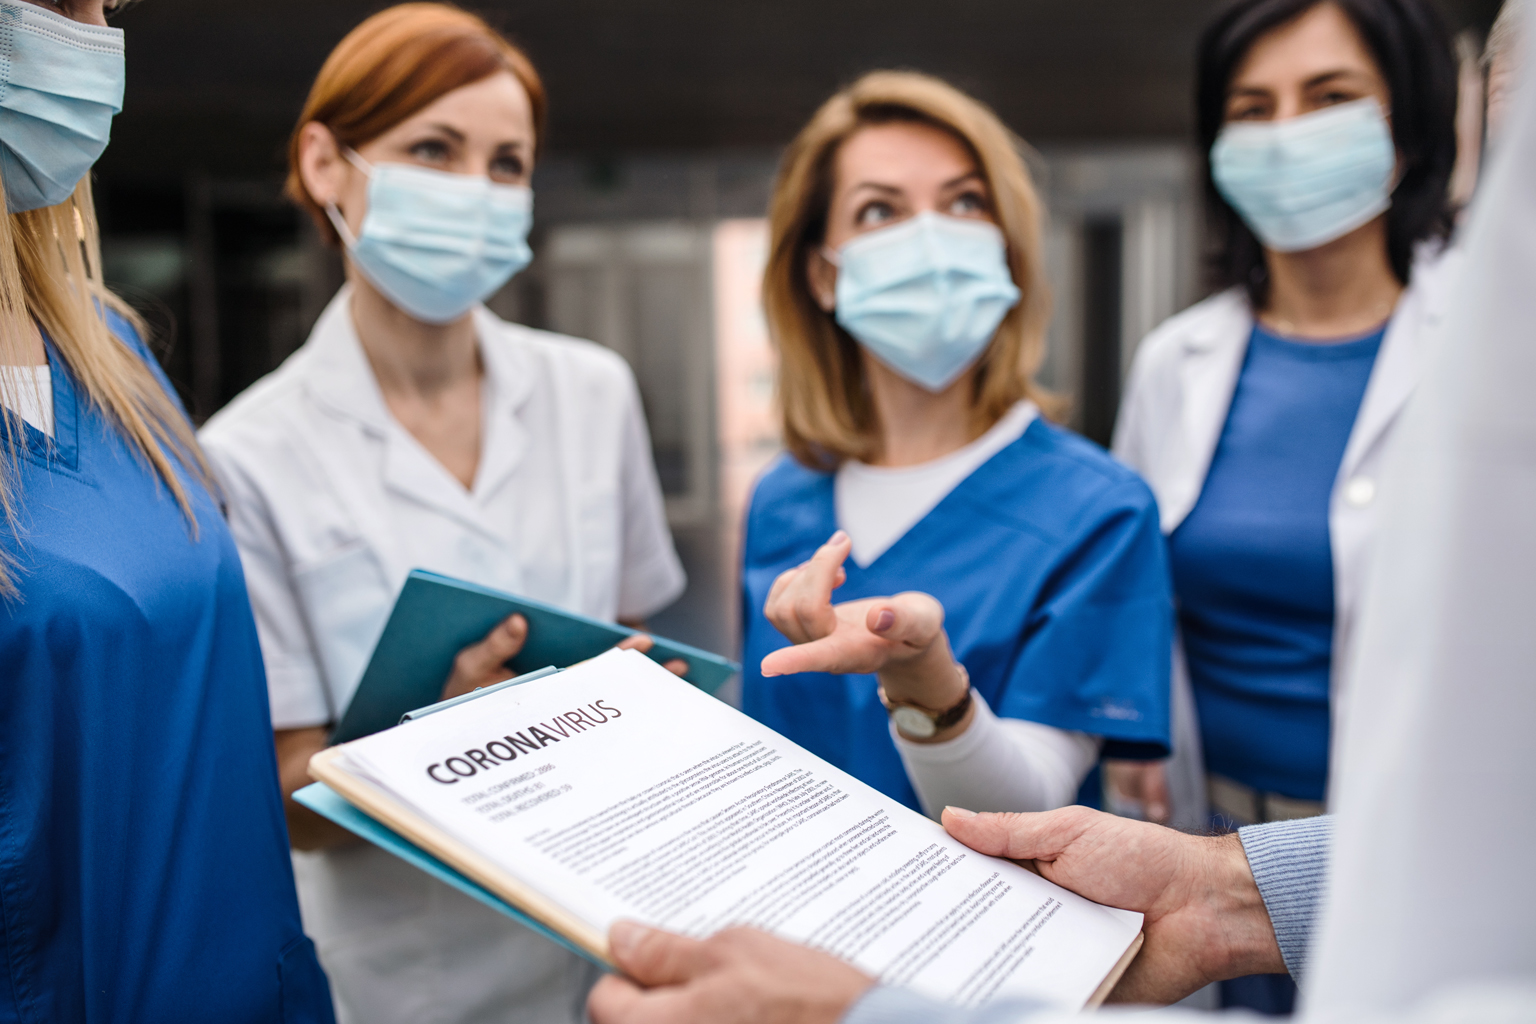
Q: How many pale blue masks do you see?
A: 4